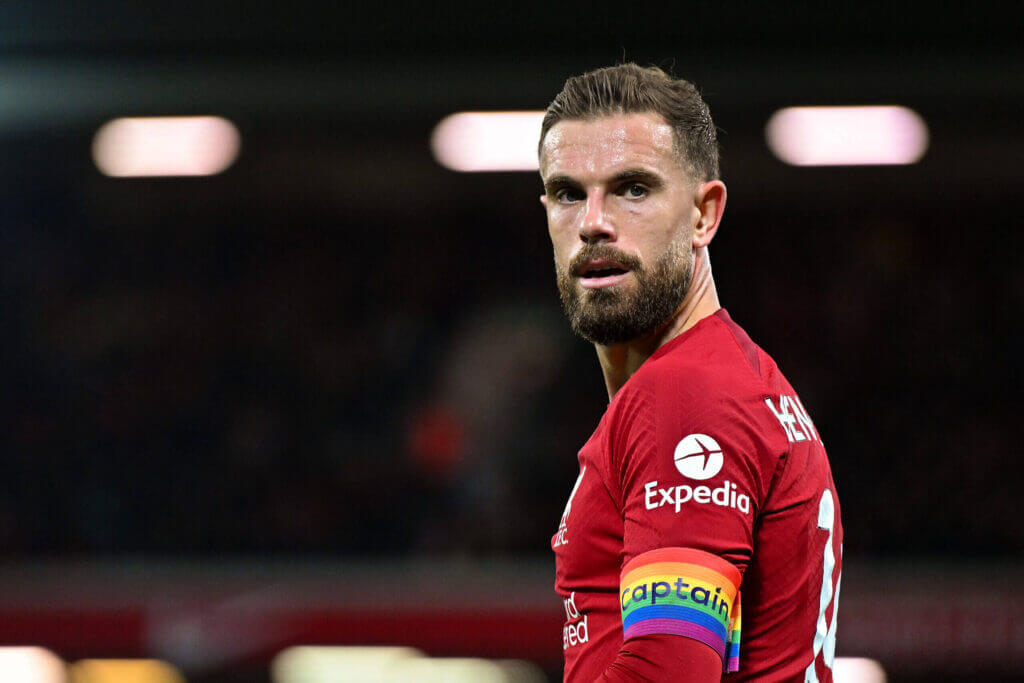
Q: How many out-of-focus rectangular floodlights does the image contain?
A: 3